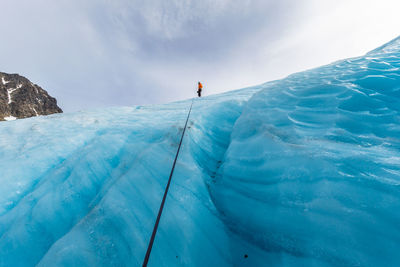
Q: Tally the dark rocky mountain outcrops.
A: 1